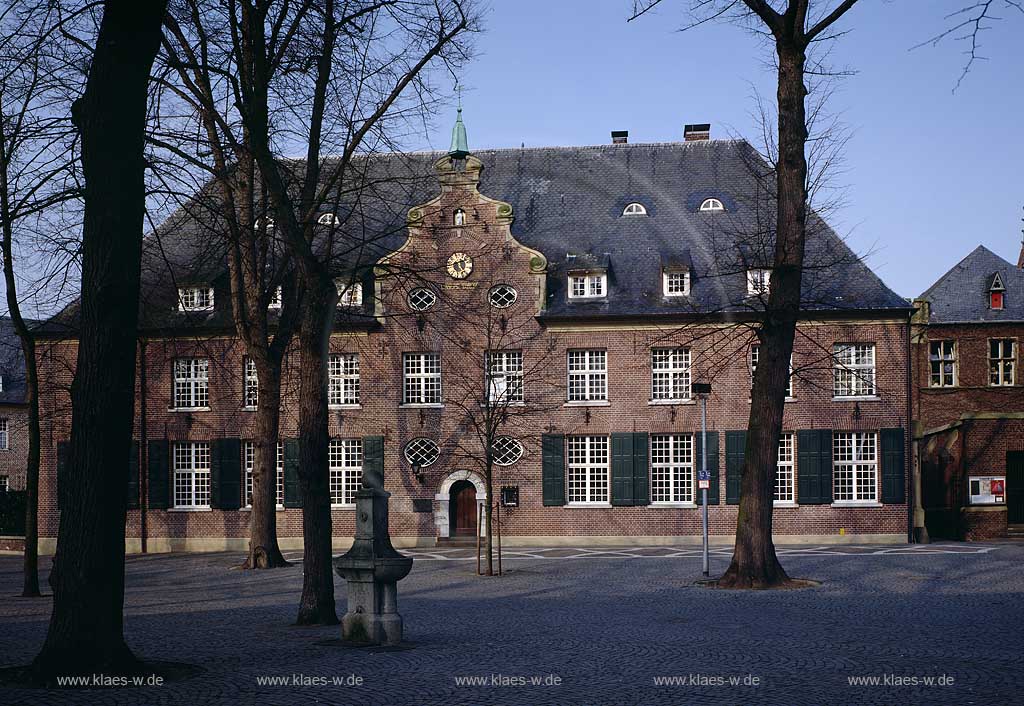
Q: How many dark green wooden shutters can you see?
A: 15